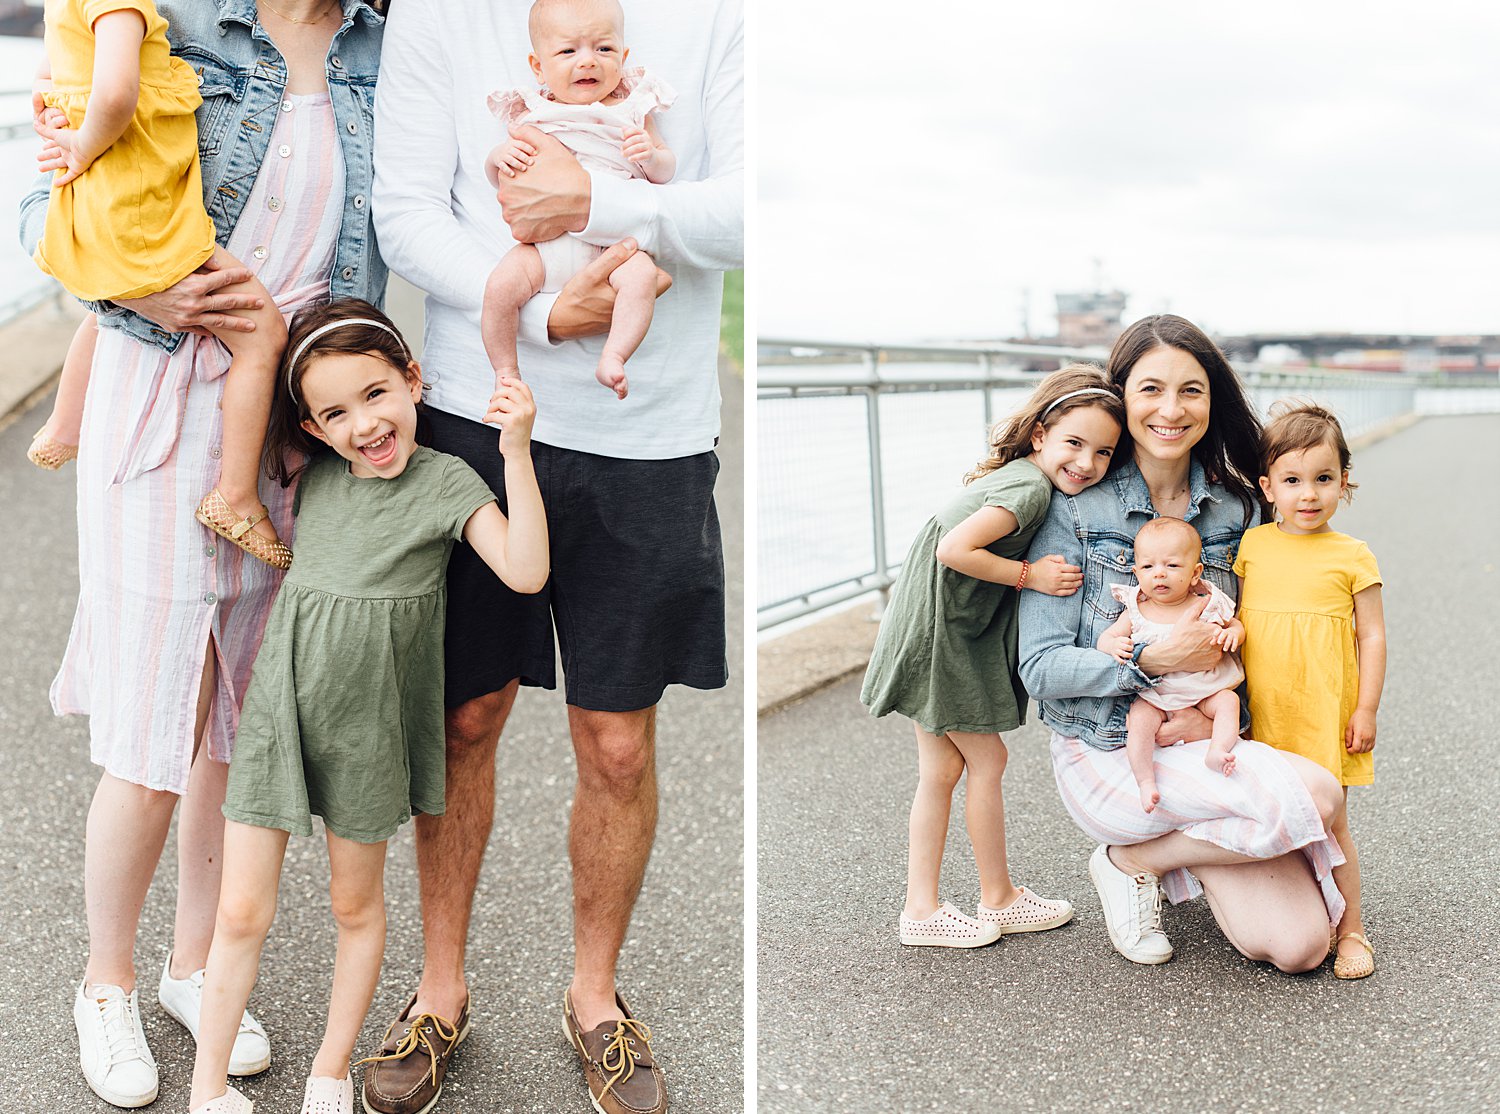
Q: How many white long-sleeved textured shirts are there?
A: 1